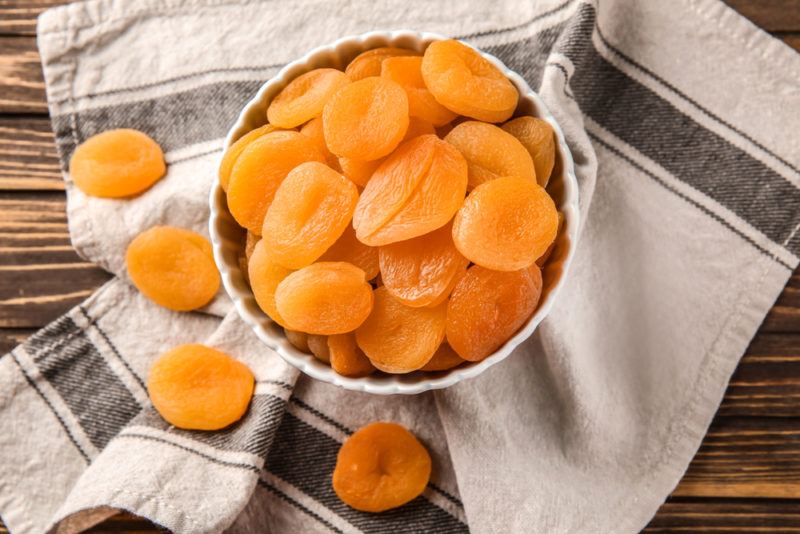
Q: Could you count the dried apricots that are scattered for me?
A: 4